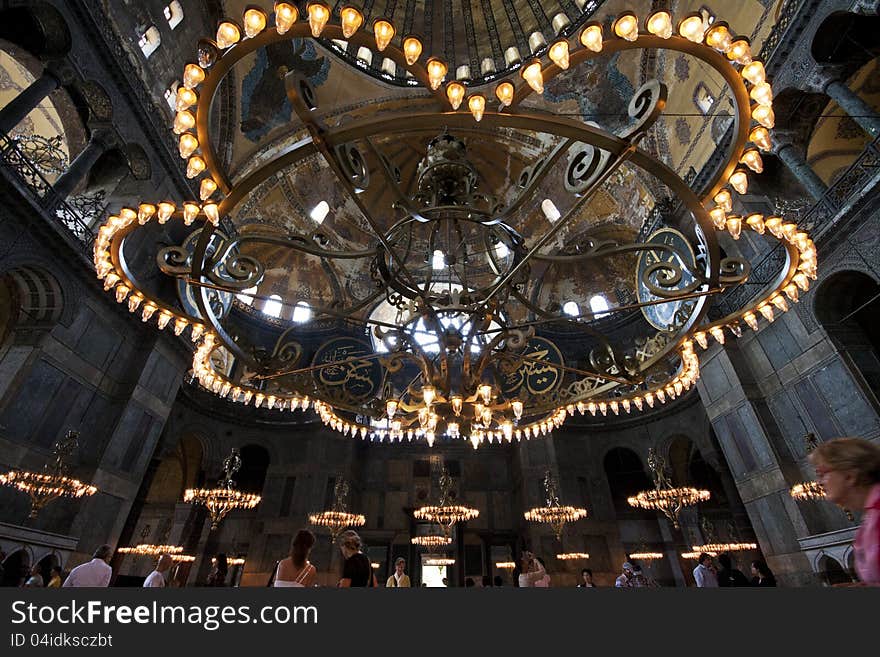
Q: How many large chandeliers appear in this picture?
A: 1